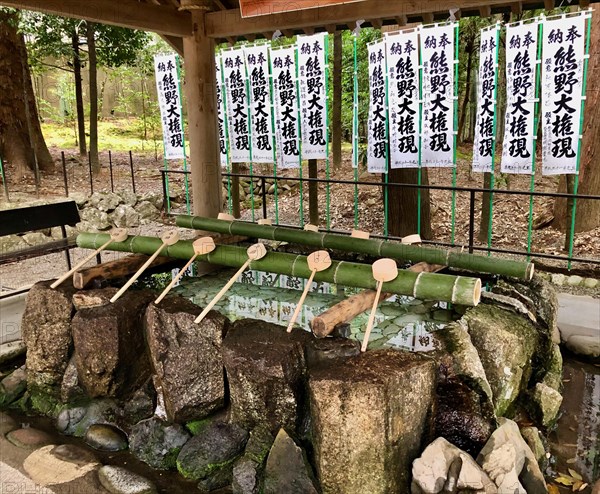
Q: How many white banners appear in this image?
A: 12